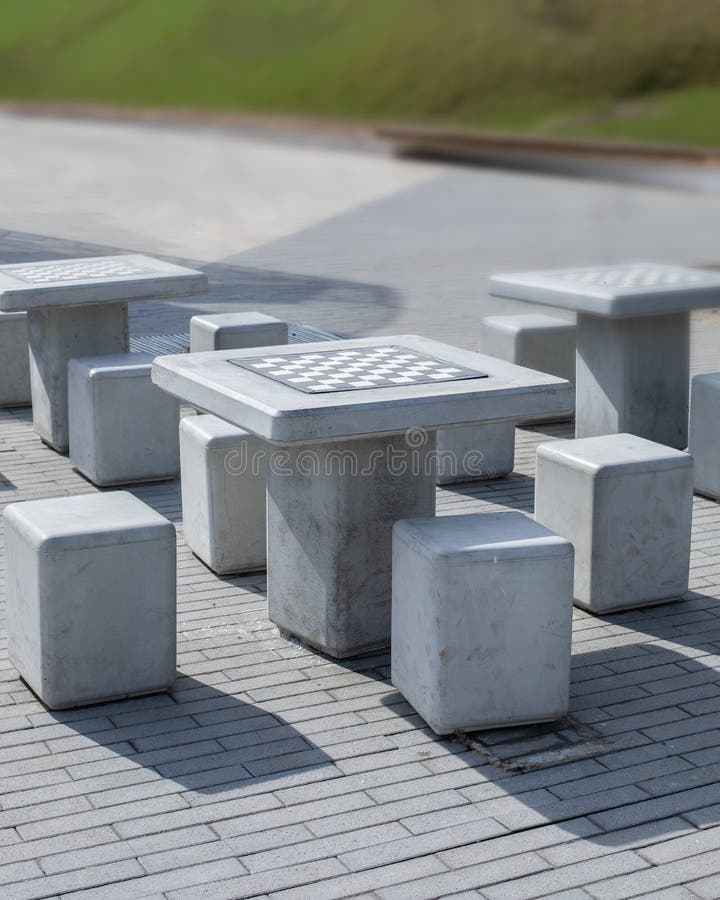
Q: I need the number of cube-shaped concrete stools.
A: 10